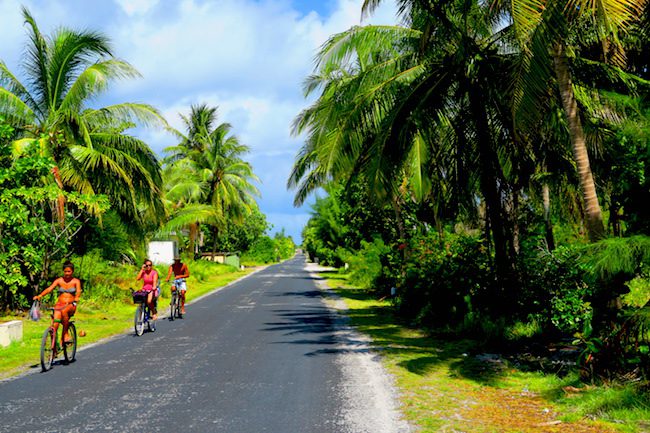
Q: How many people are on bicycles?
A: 3